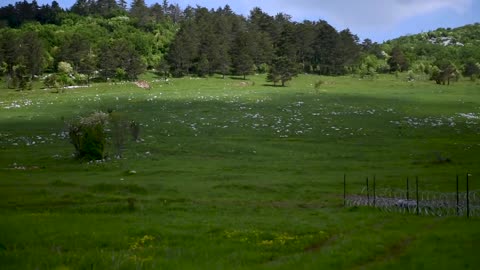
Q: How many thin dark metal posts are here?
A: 7